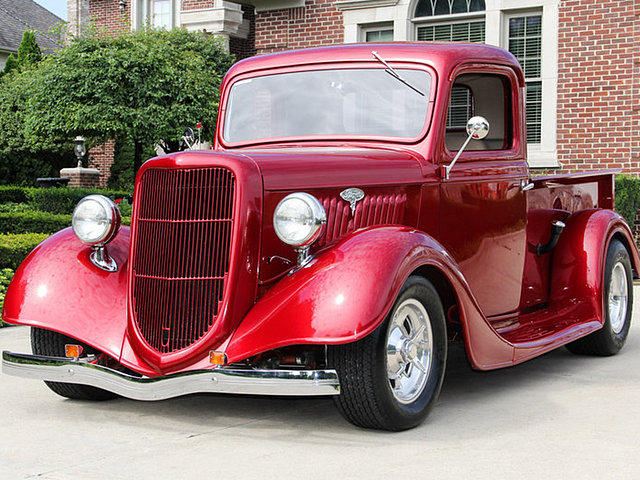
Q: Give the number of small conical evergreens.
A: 2